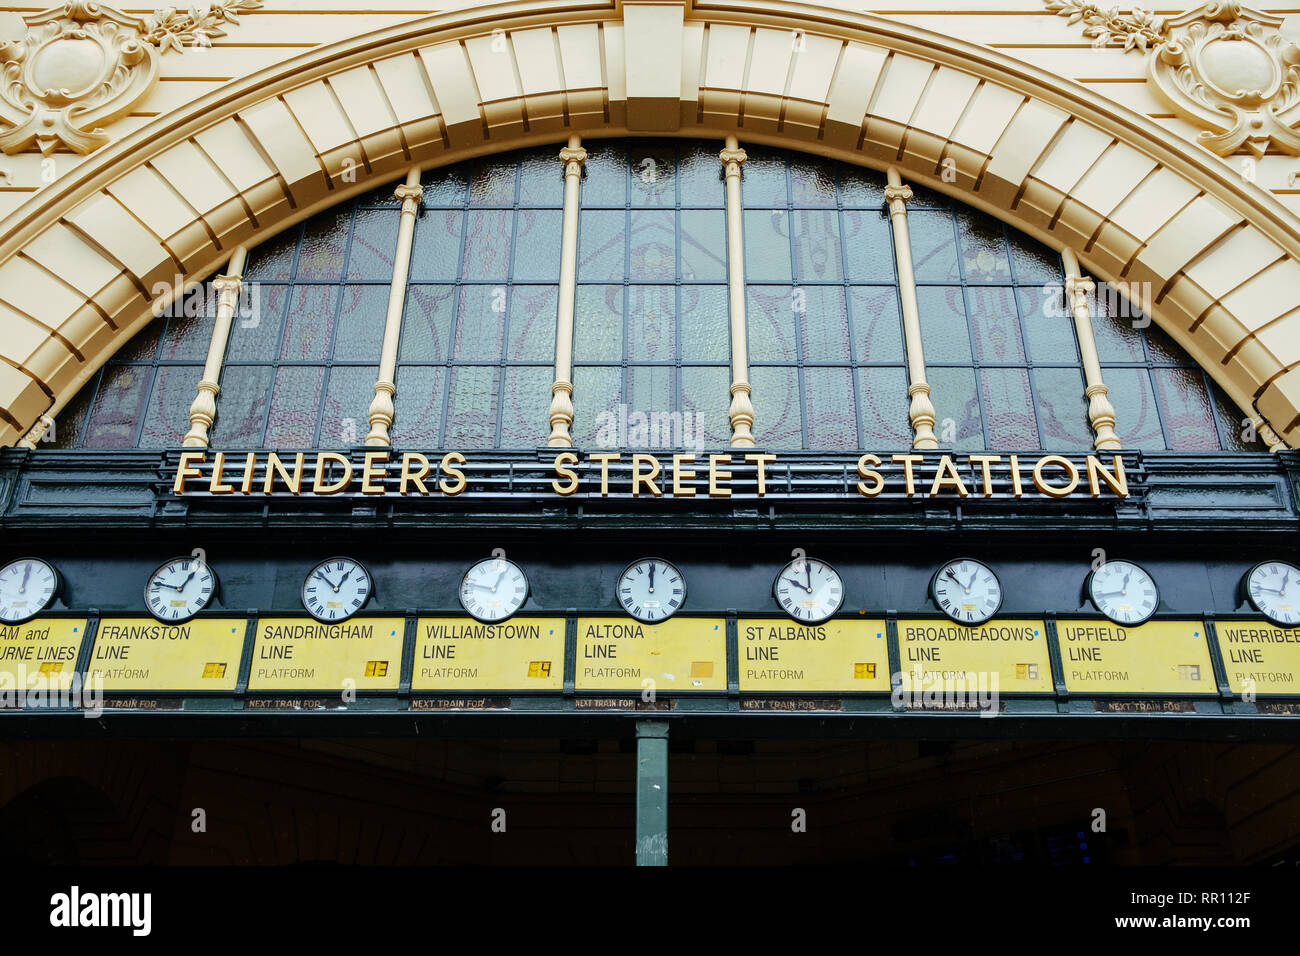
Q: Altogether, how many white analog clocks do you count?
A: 9